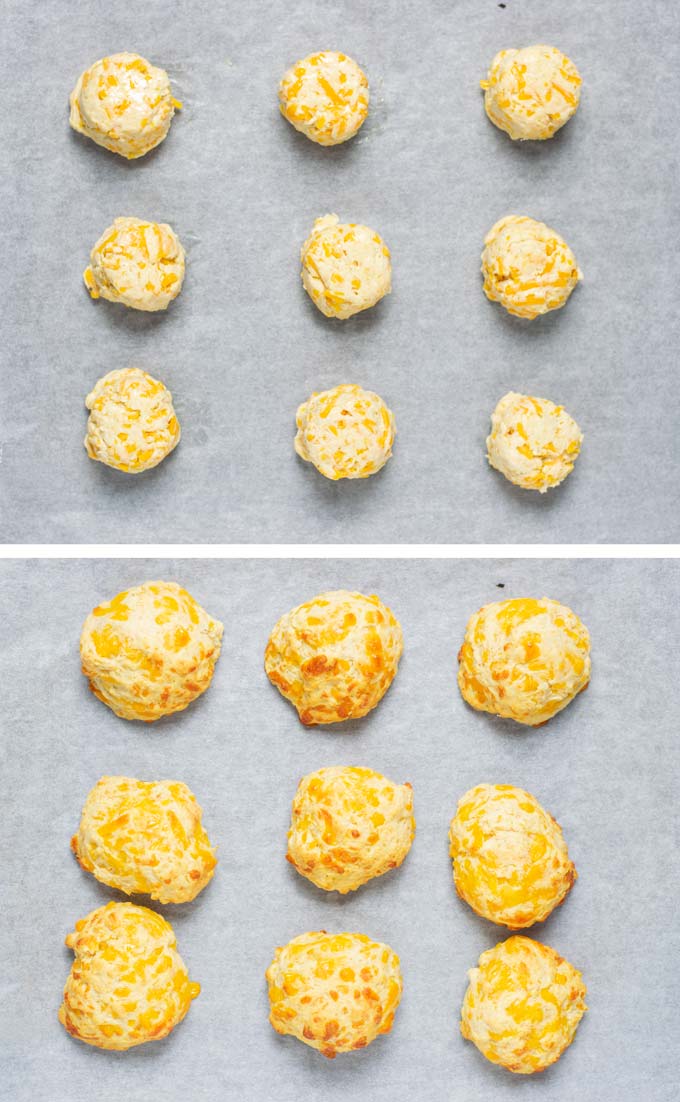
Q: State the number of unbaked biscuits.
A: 9